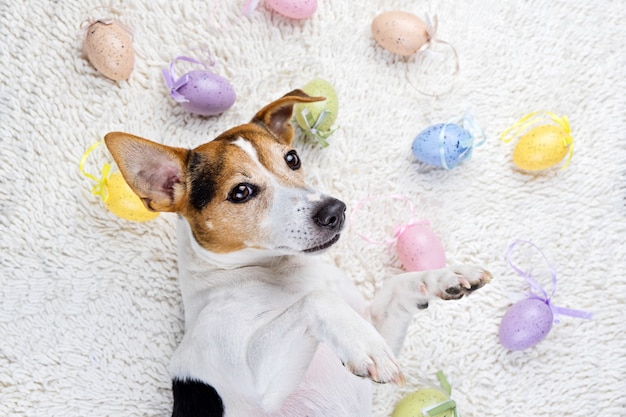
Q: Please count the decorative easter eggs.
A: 11